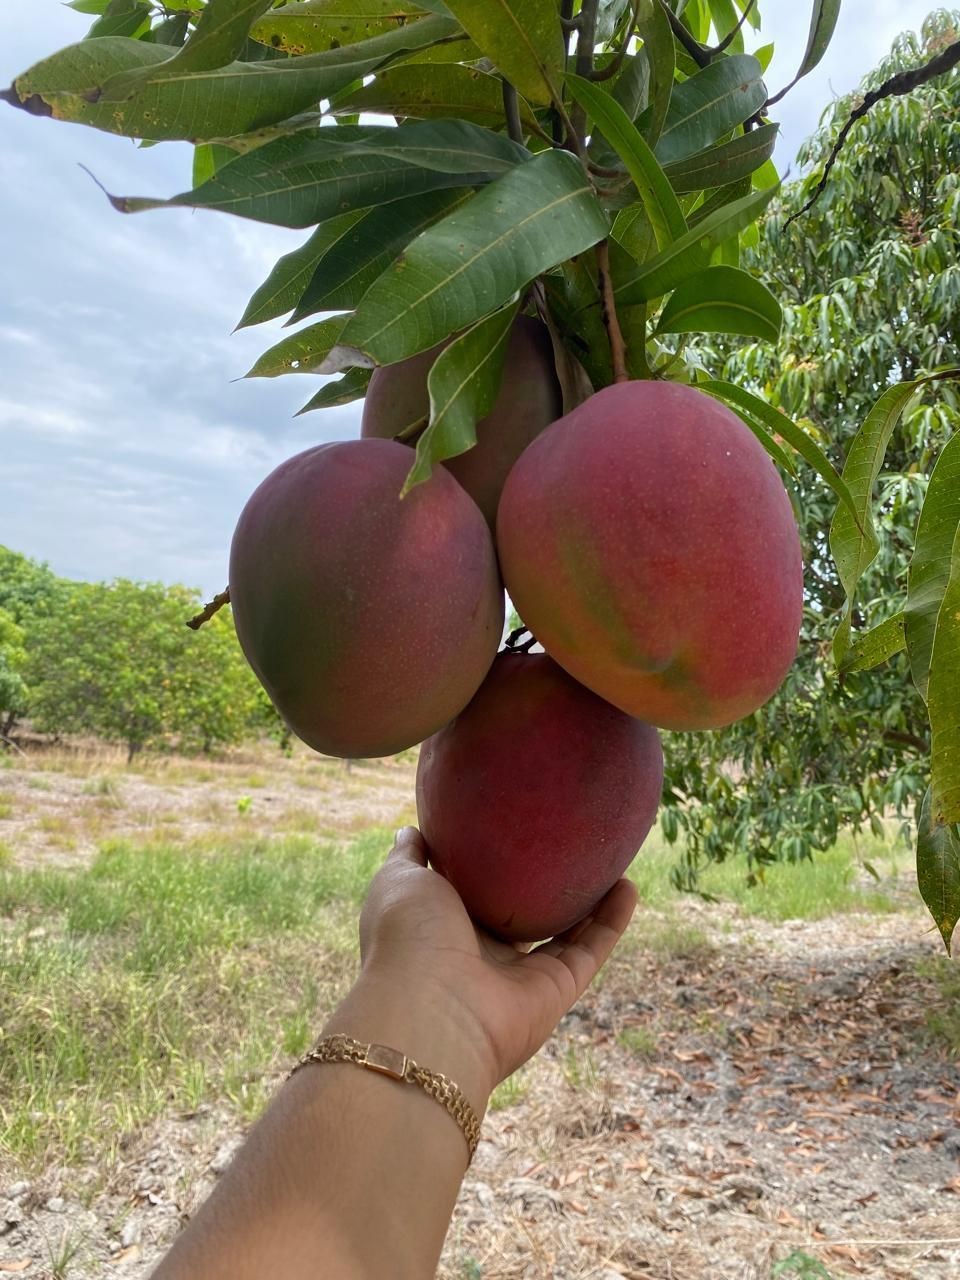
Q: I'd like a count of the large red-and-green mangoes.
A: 4